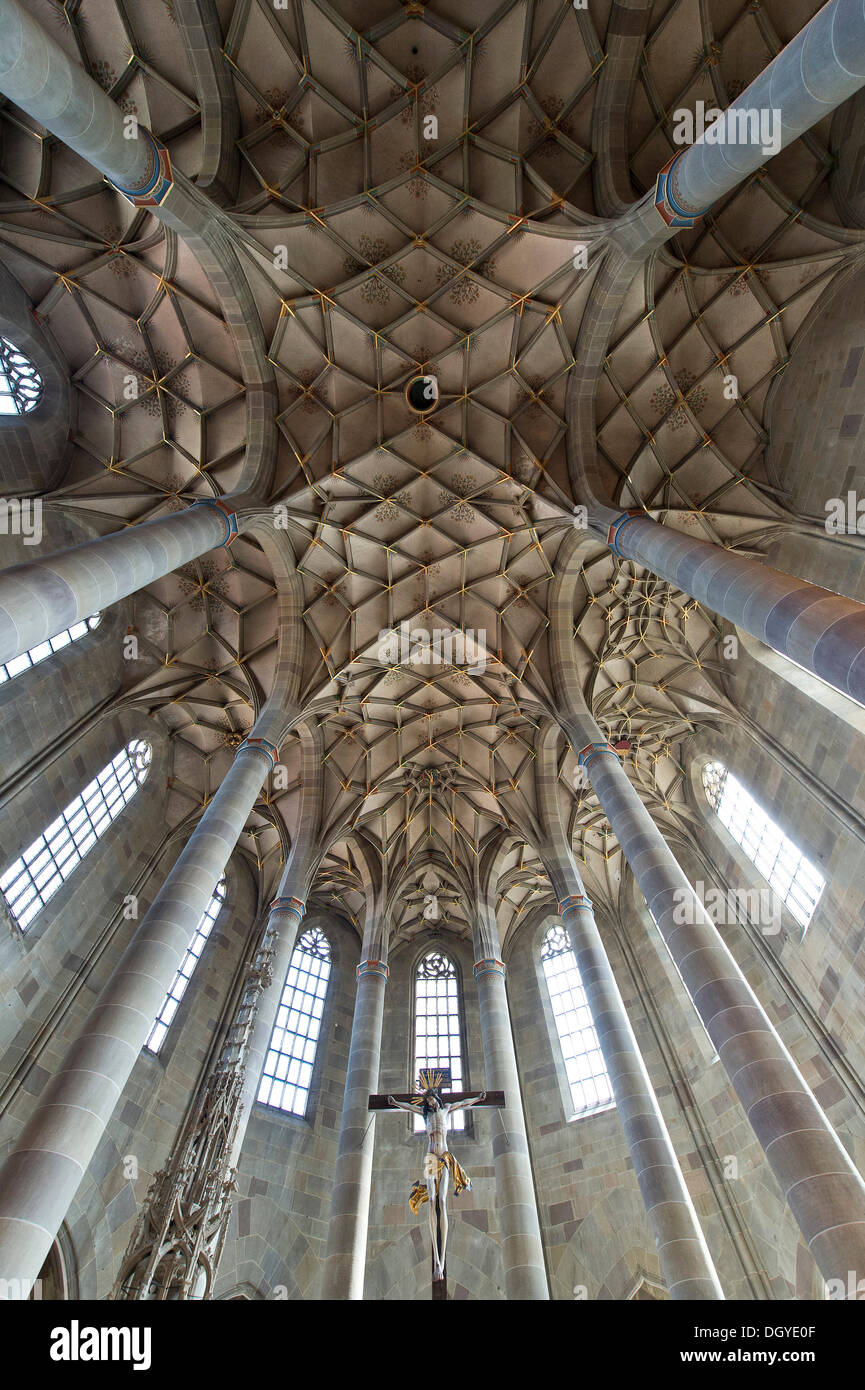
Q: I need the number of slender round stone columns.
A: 10